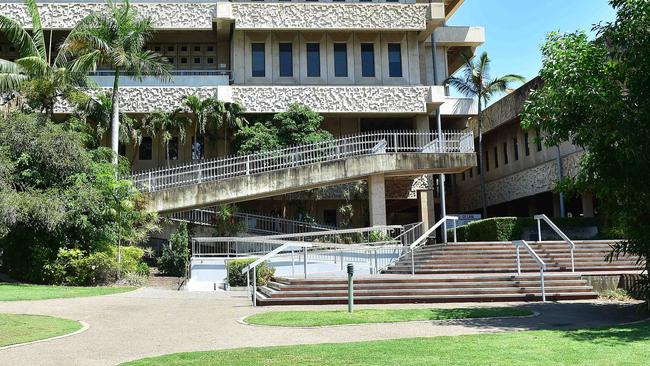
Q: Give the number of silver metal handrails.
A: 4